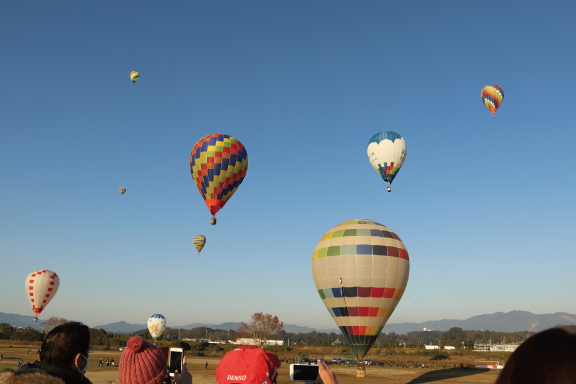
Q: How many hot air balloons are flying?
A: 9